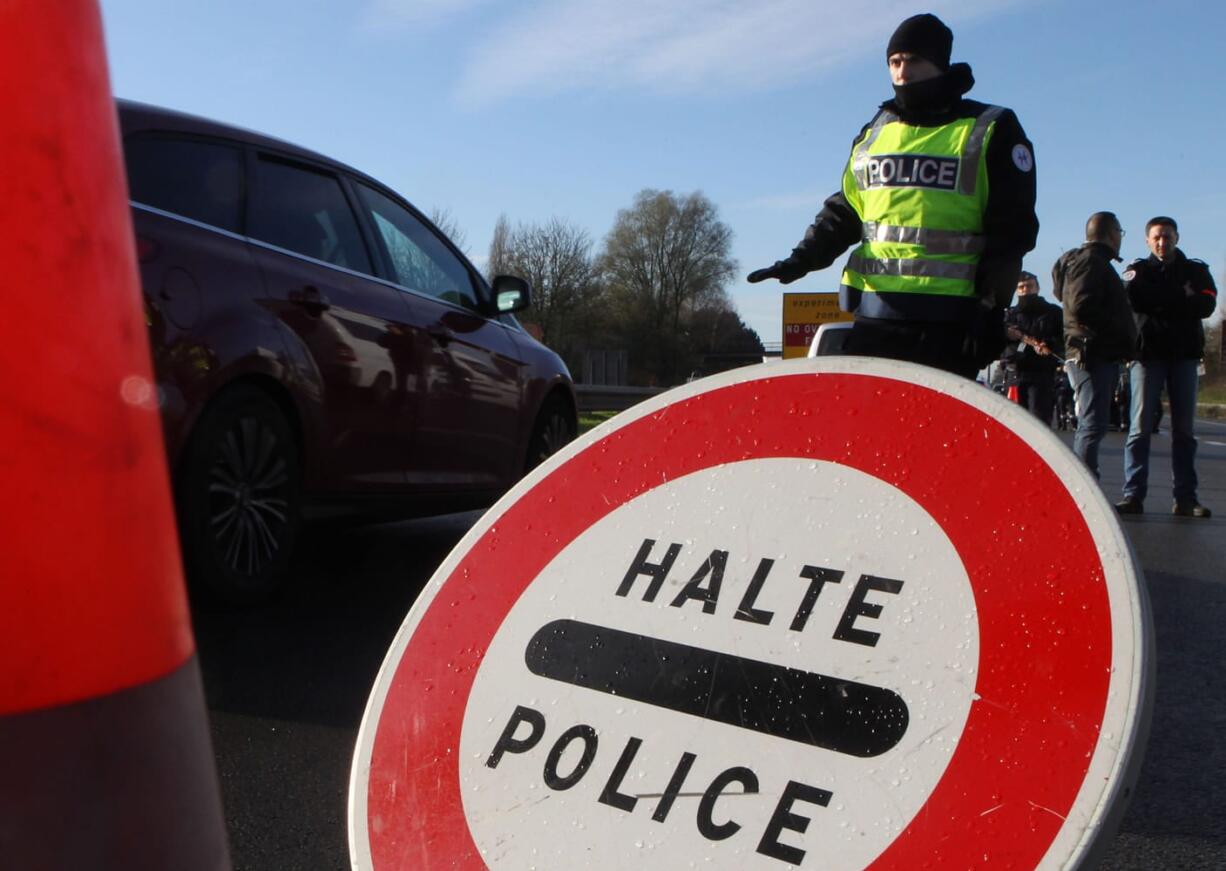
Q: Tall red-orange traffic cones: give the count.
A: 1